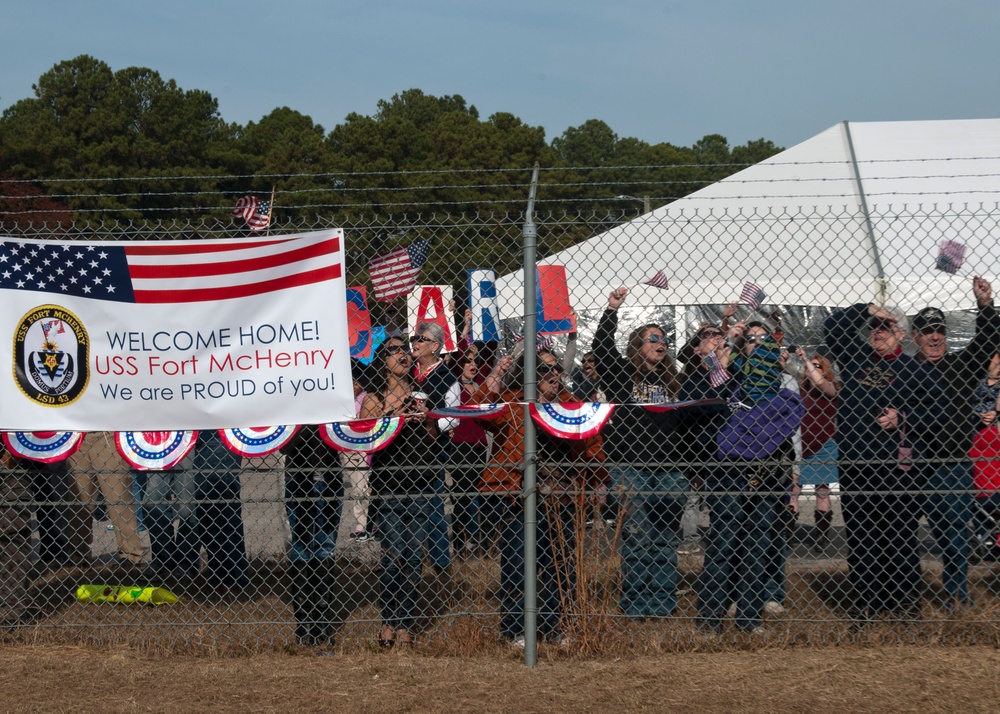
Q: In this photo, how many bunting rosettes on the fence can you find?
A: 7